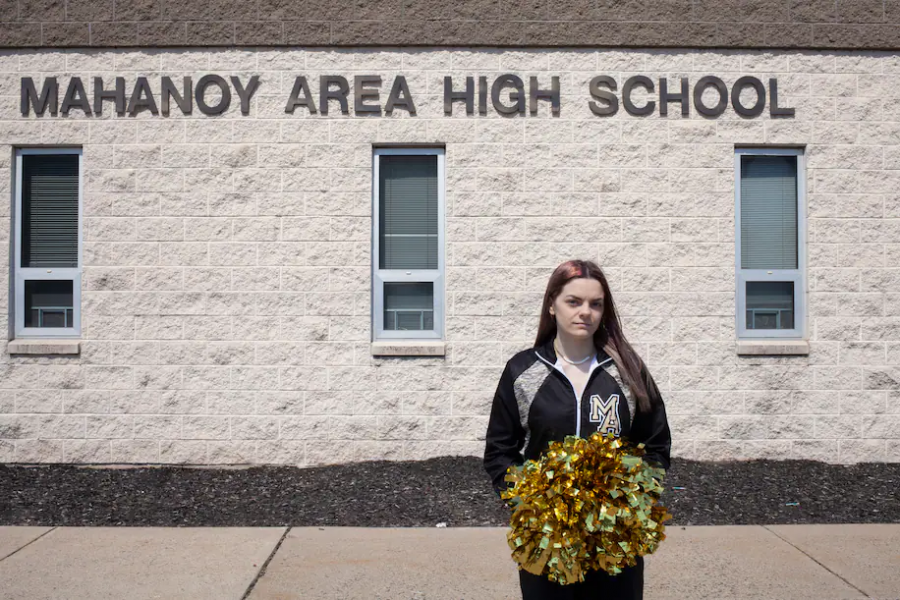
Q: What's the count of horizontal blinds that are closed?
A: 3